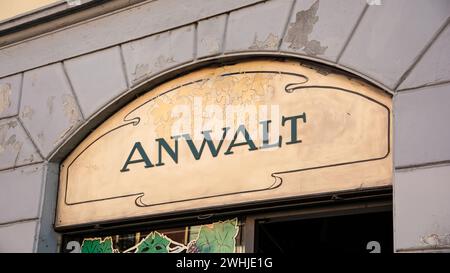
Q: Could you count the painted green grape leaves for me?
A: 3